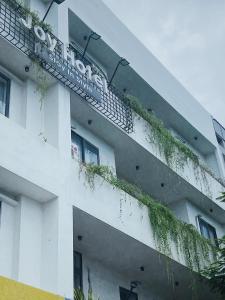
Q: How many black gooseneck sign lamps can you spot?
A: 3